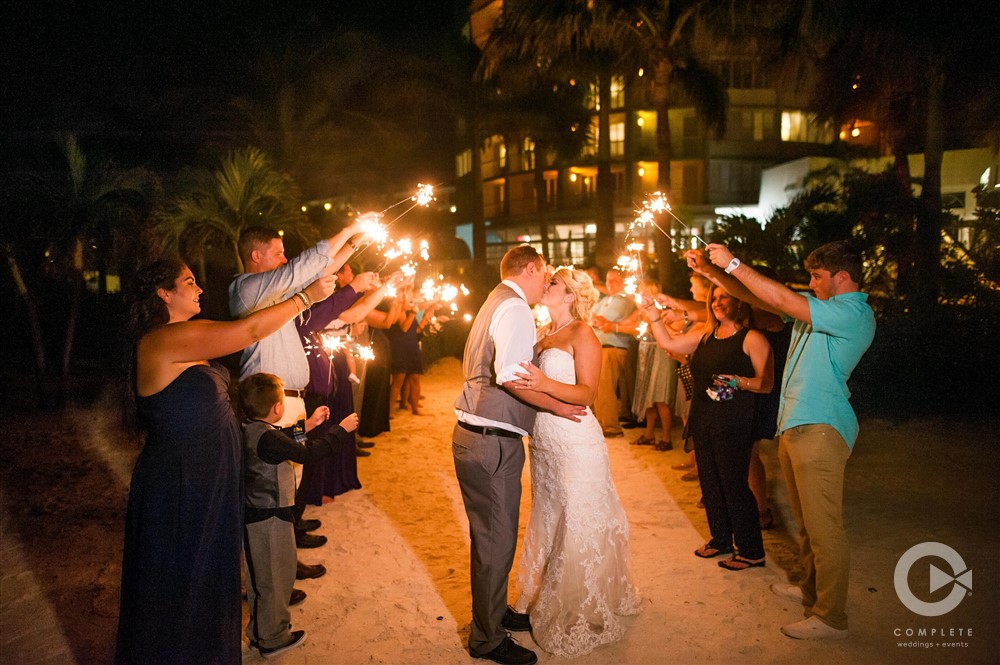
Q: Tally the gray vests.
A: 2